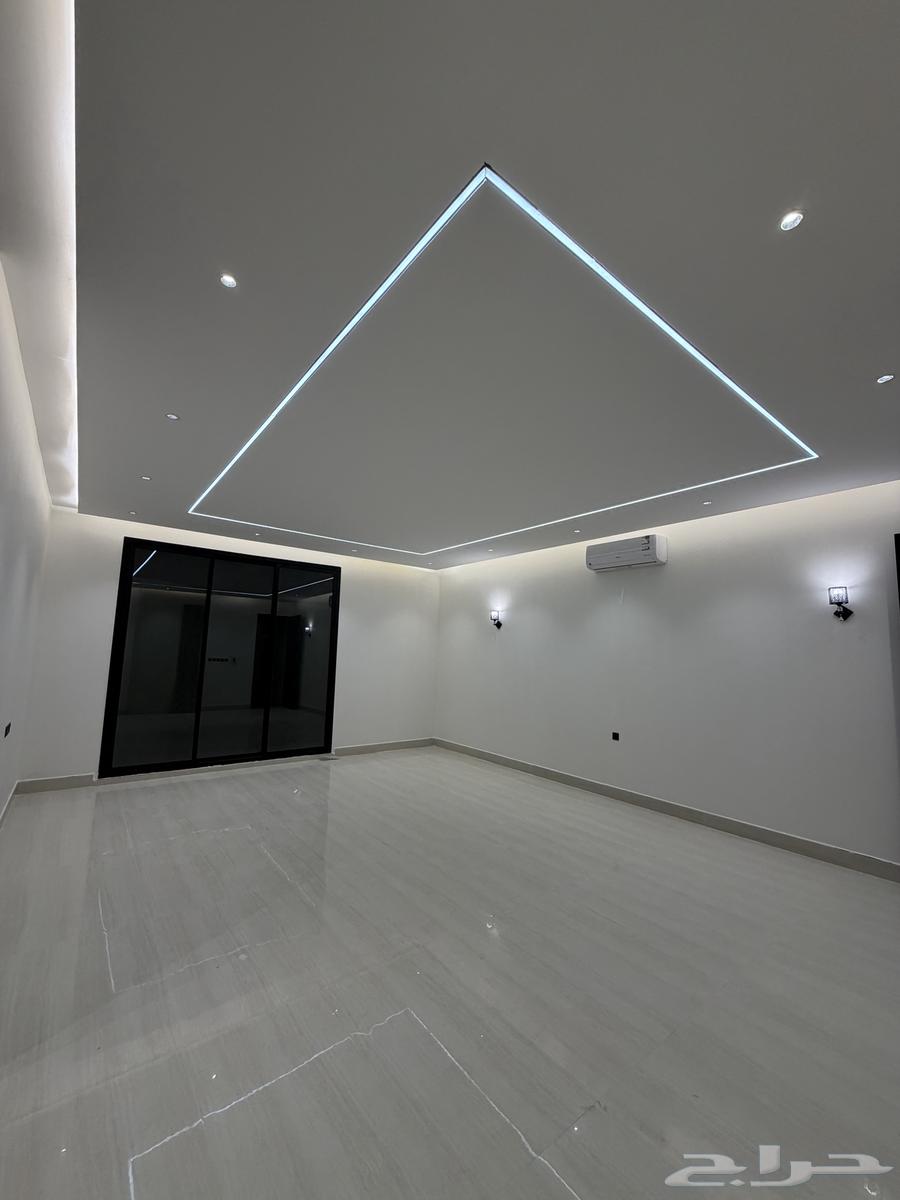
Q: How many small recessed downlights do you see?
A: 12